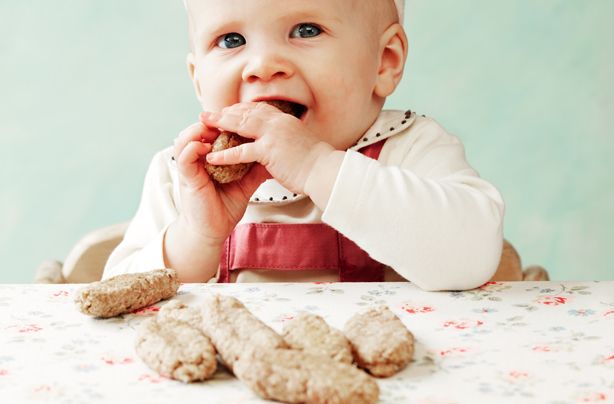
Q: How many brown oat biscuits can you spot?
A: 8